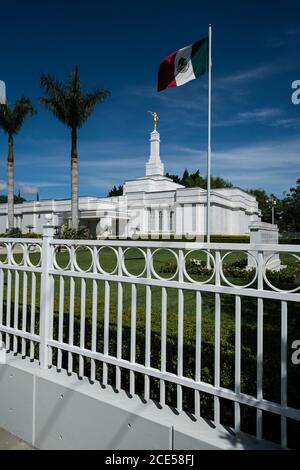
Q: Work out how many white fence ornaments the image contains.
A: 11